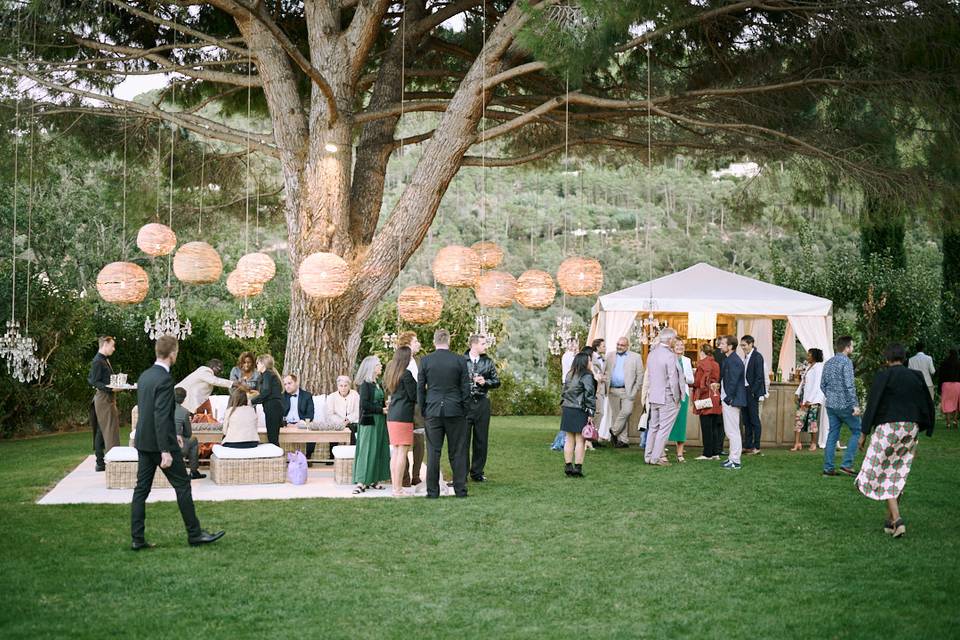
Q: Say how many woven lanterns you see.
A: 12